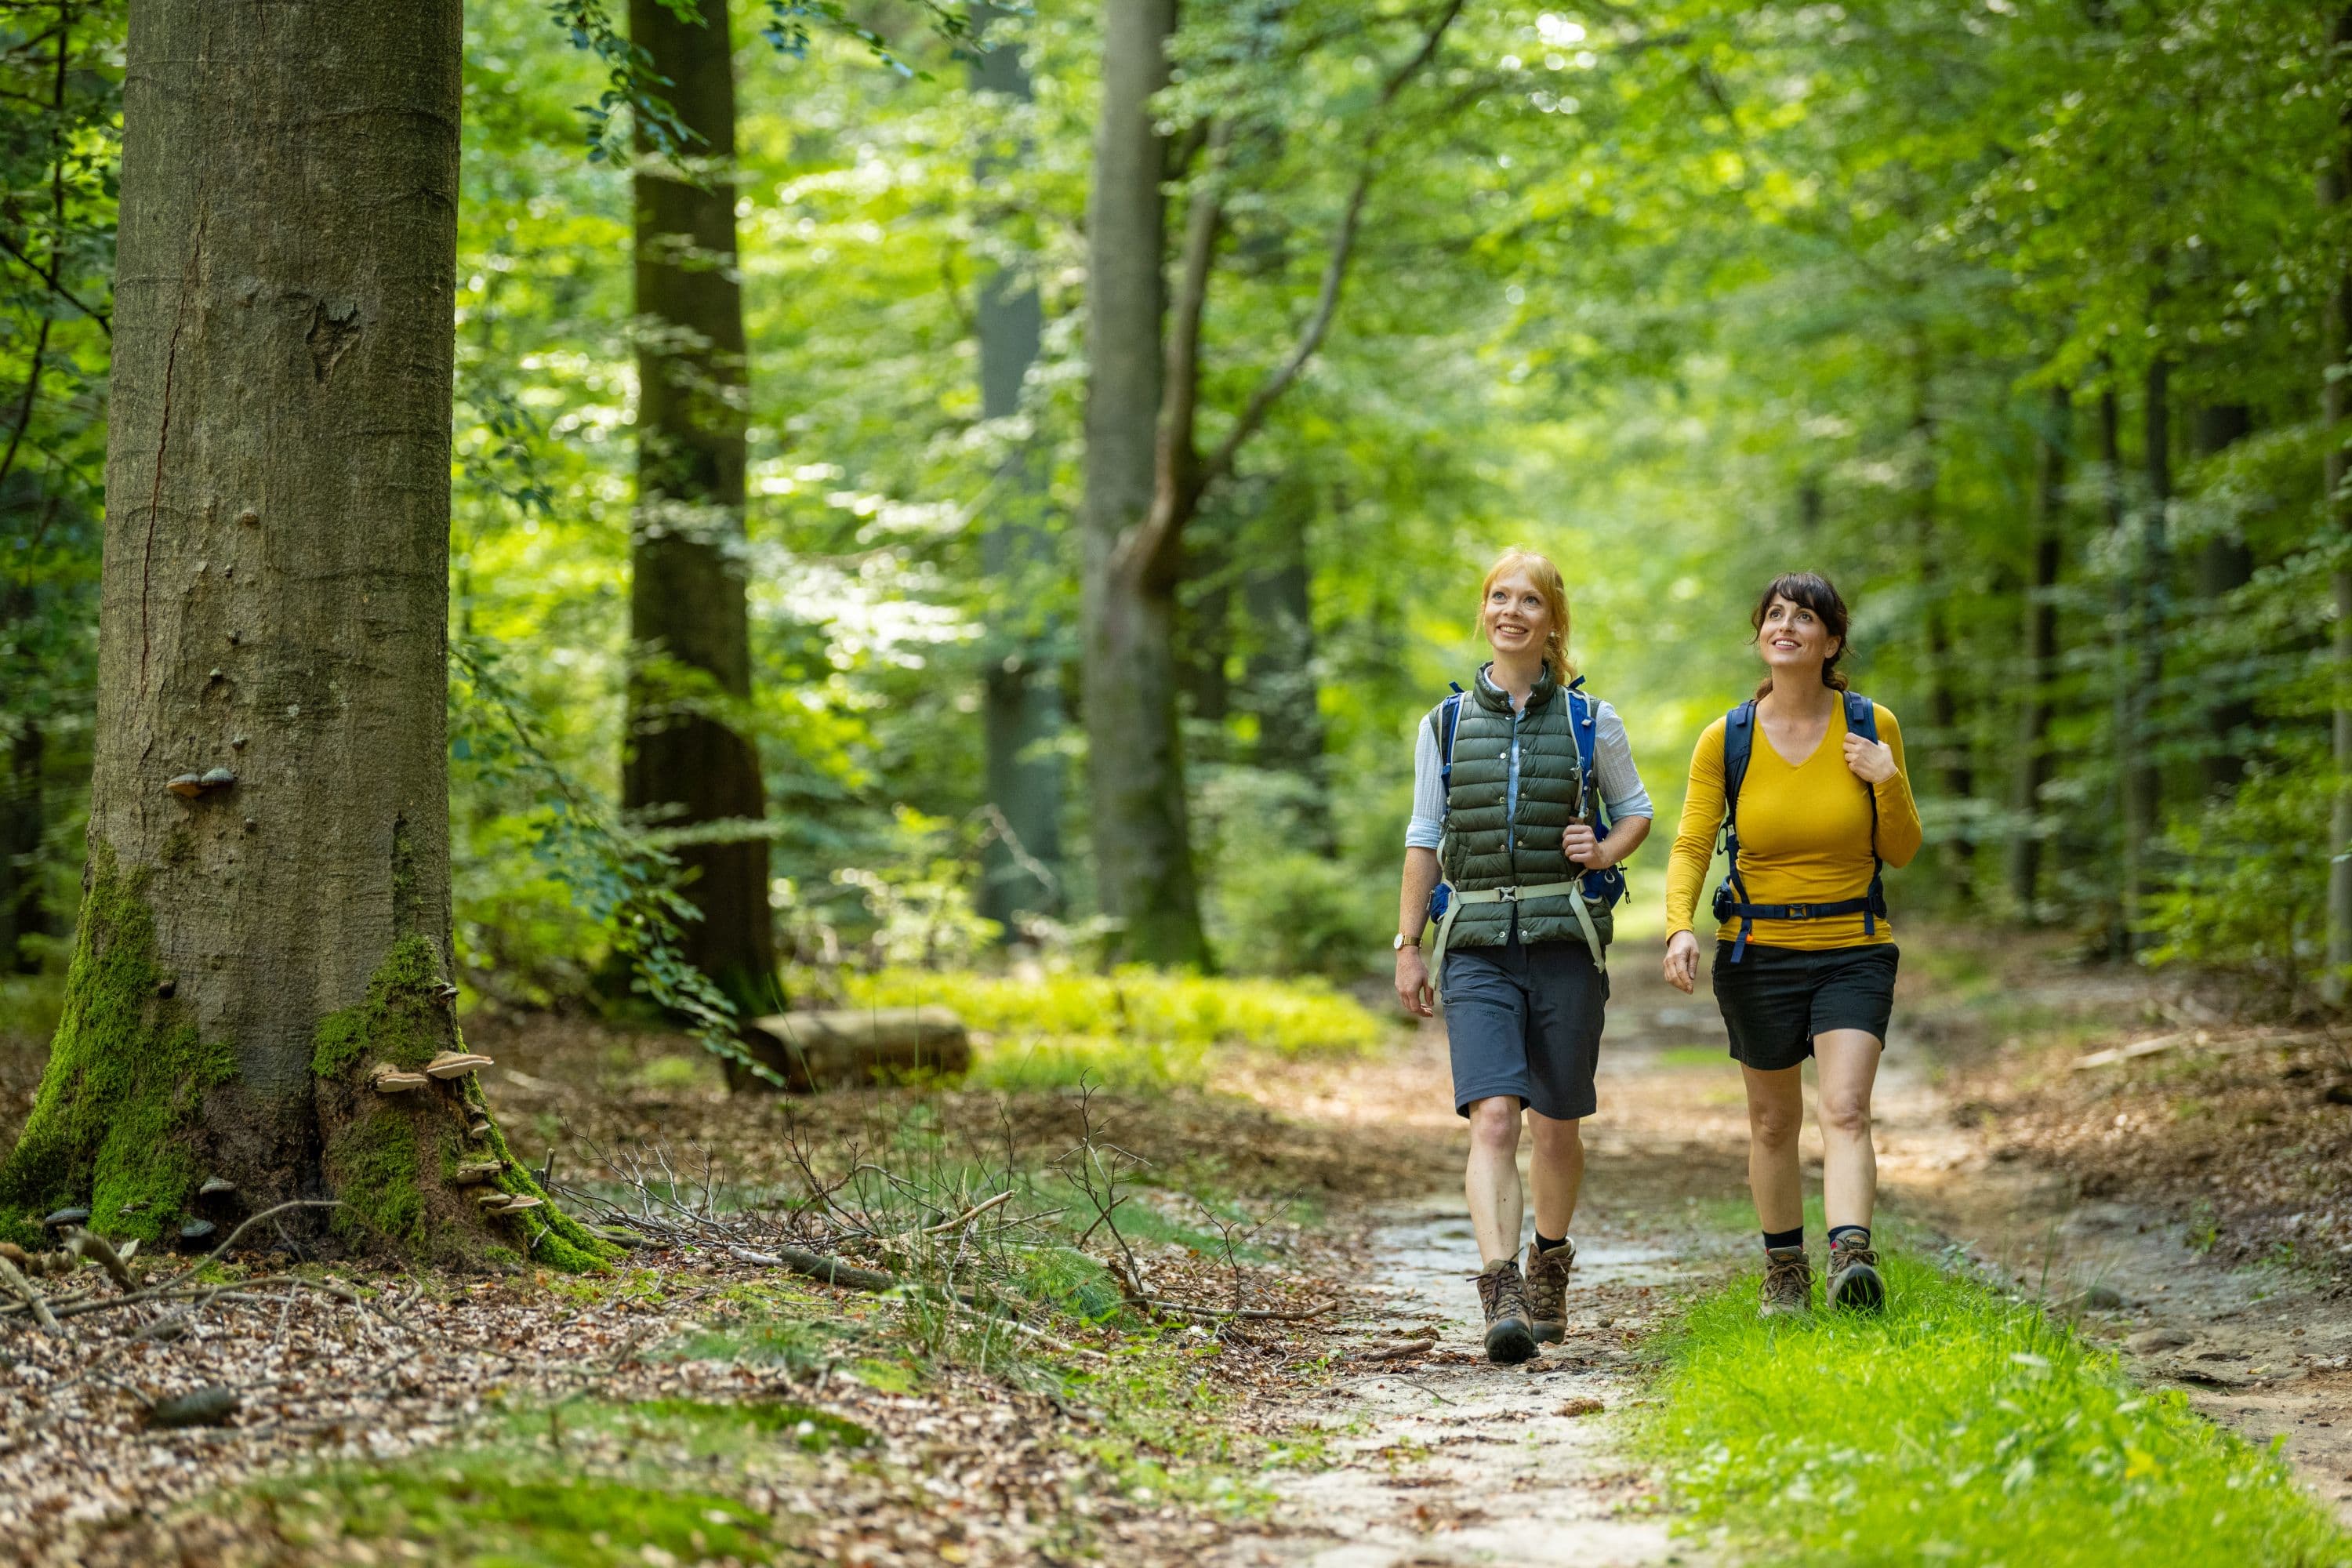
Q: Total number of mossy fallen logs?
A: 1